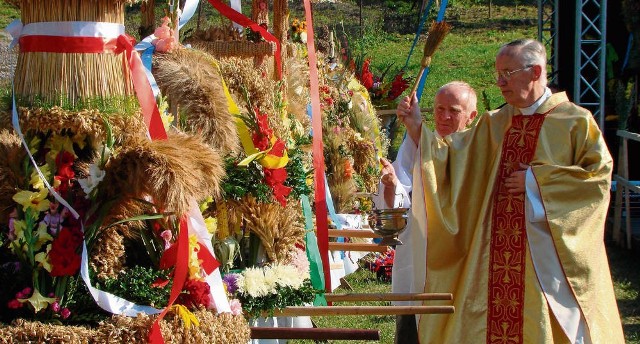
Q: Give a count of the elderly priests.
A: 2